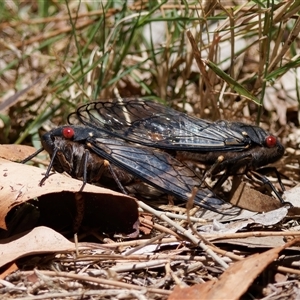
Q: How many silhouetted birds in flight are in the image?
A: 0